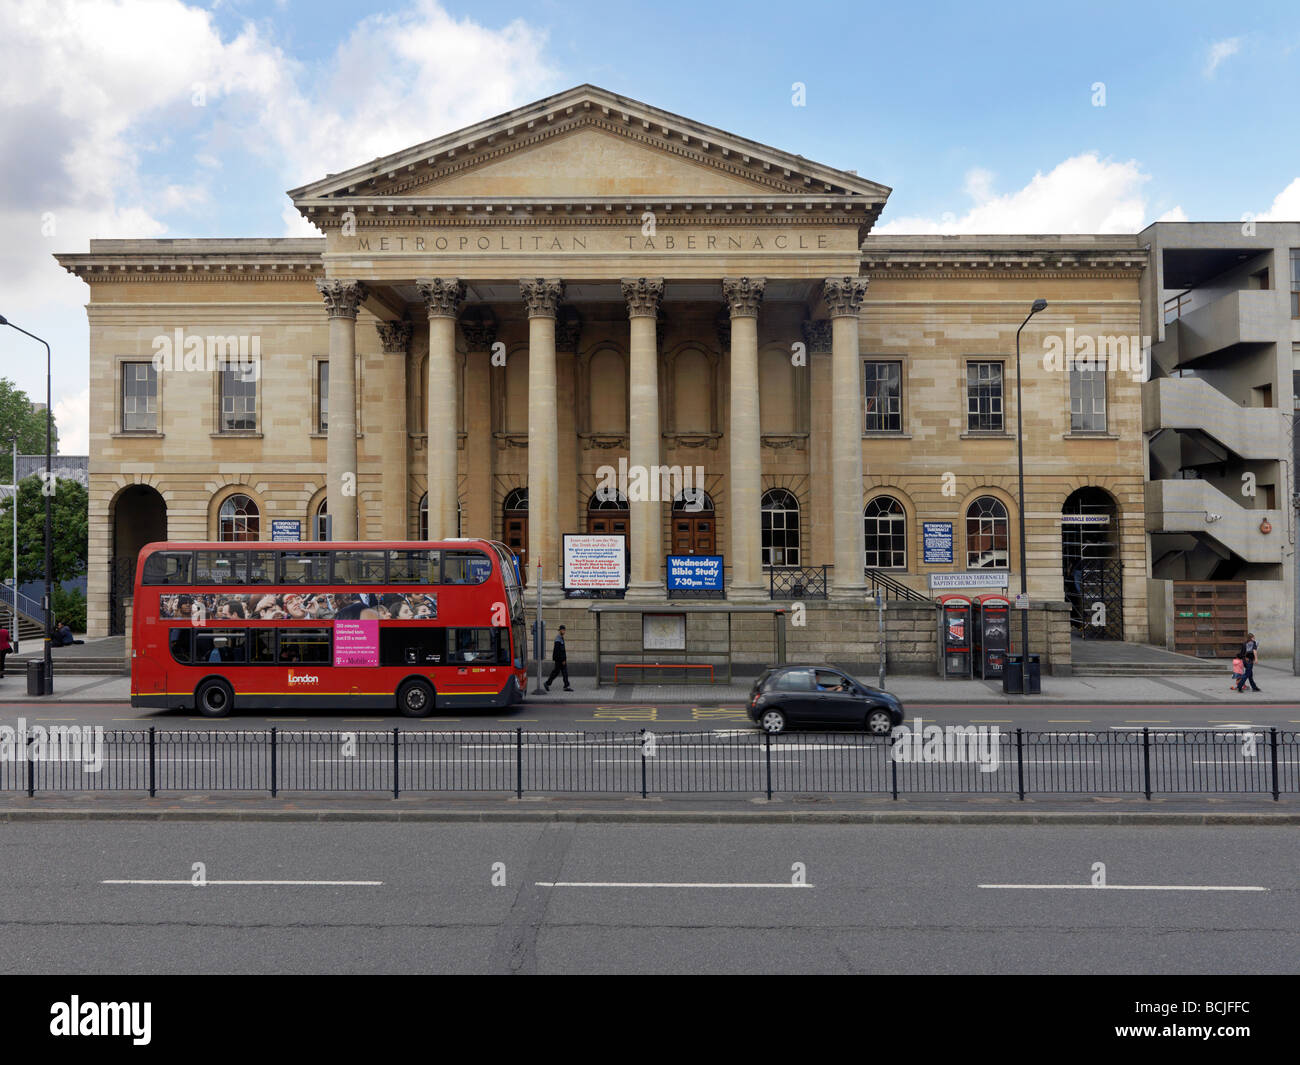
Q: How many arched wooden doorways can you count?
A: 3